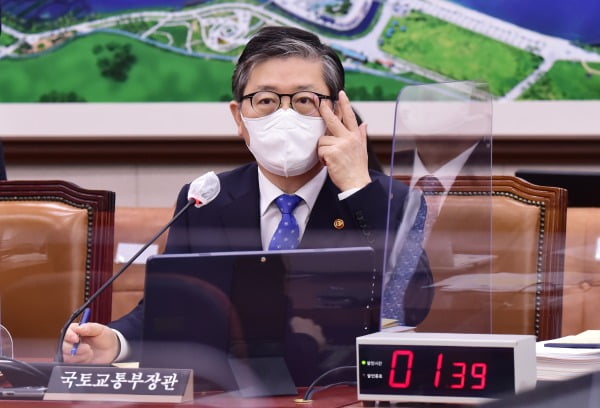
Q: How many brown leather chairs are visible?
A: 2